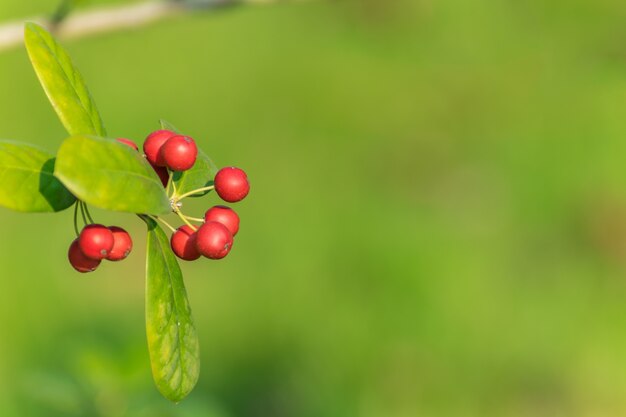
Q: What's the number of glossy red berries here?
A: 11